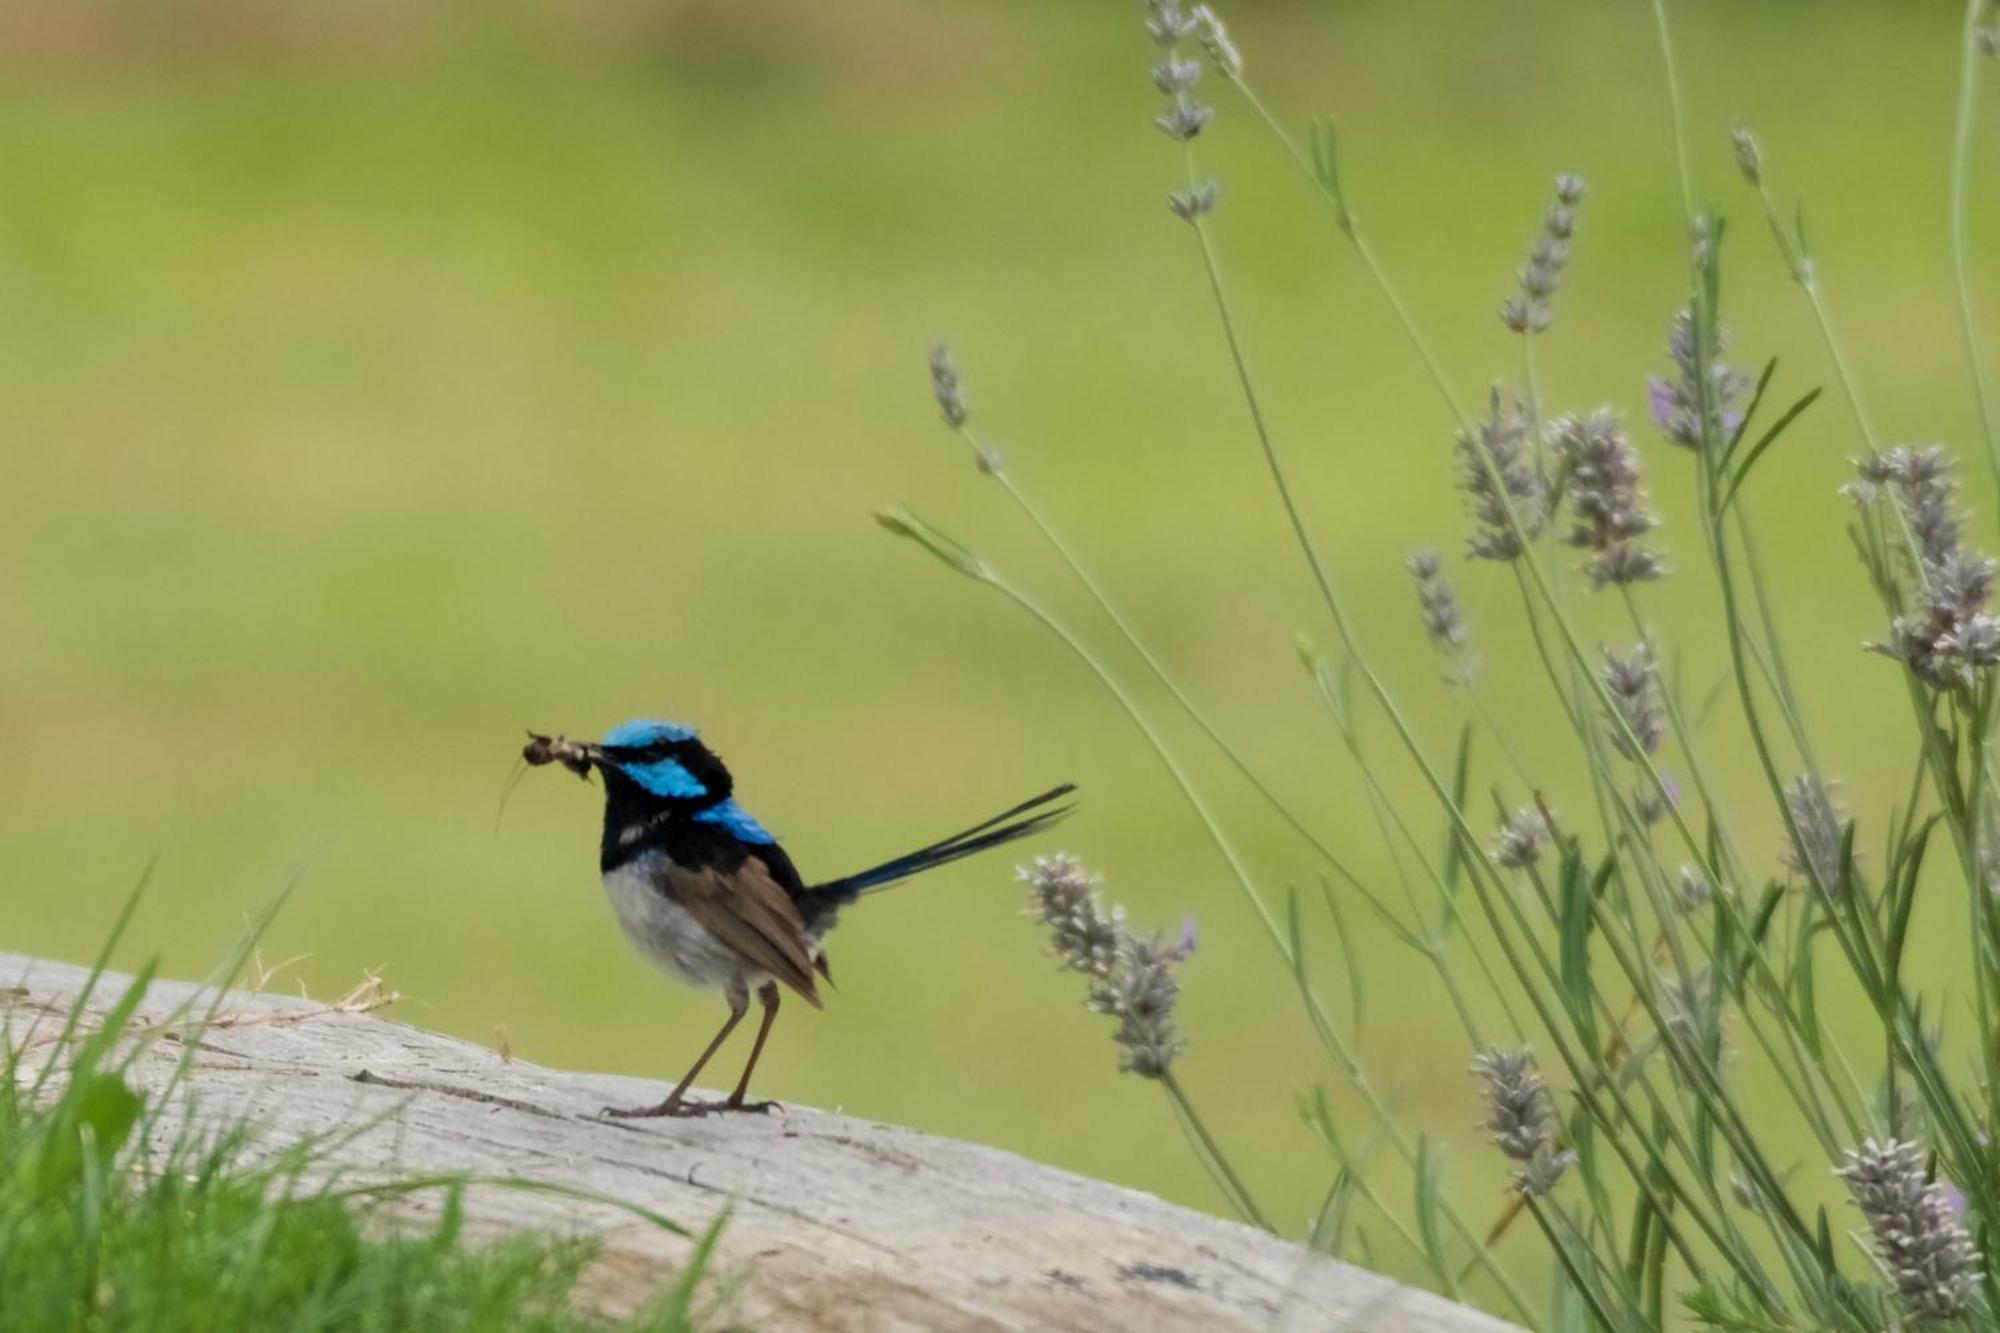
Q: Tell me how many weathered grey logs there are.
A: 1